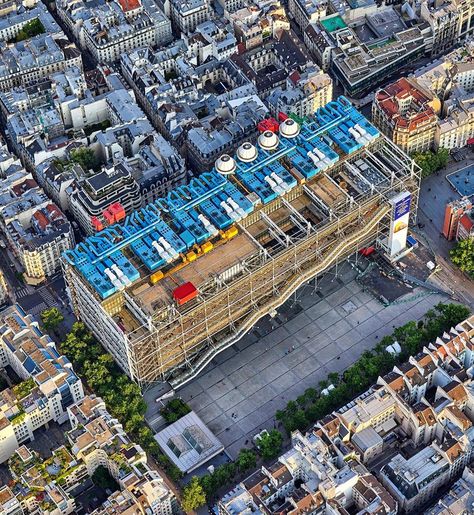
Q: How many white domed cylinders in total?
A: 4